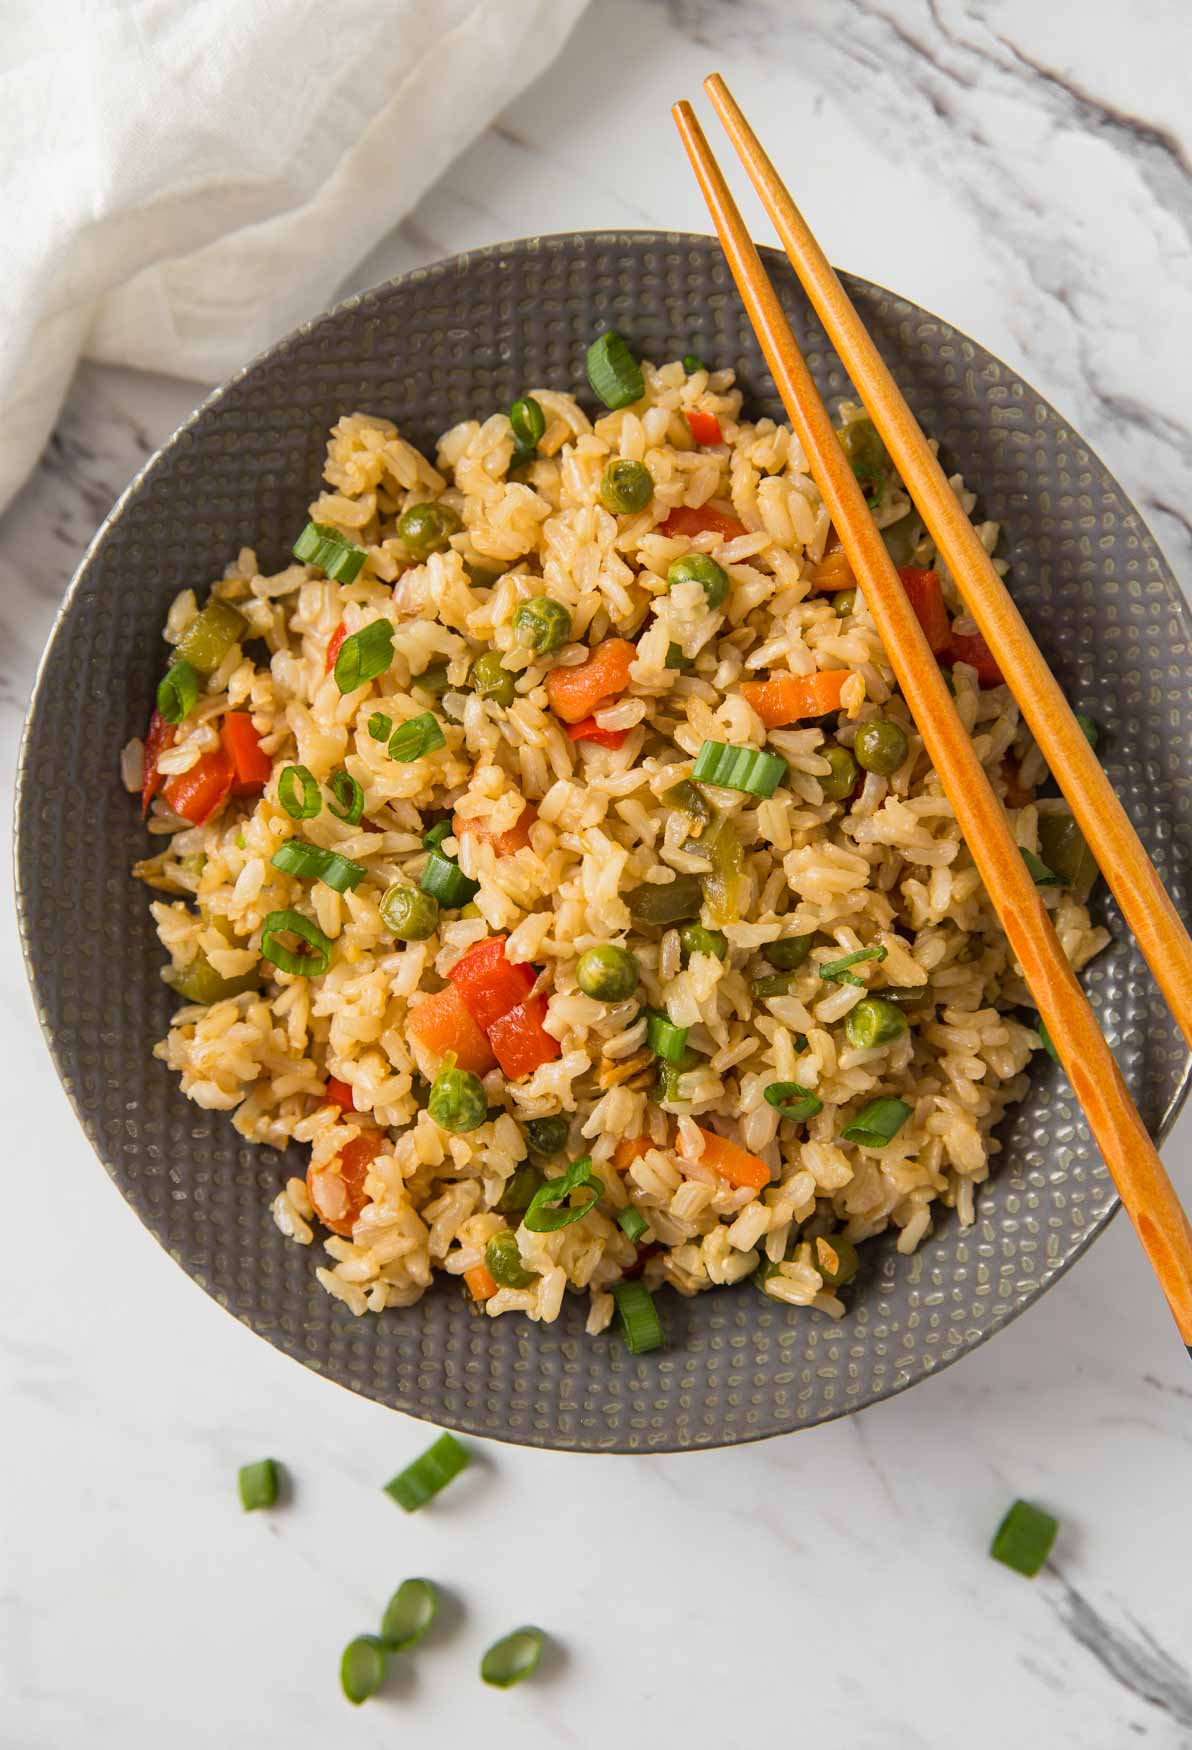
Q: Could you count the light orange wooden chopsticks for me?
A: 2